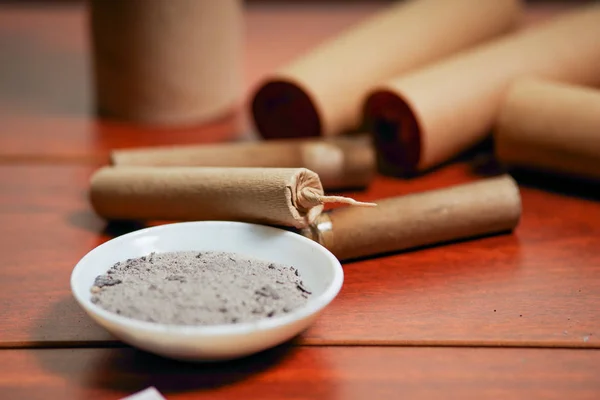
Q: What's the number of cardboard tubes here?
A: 7